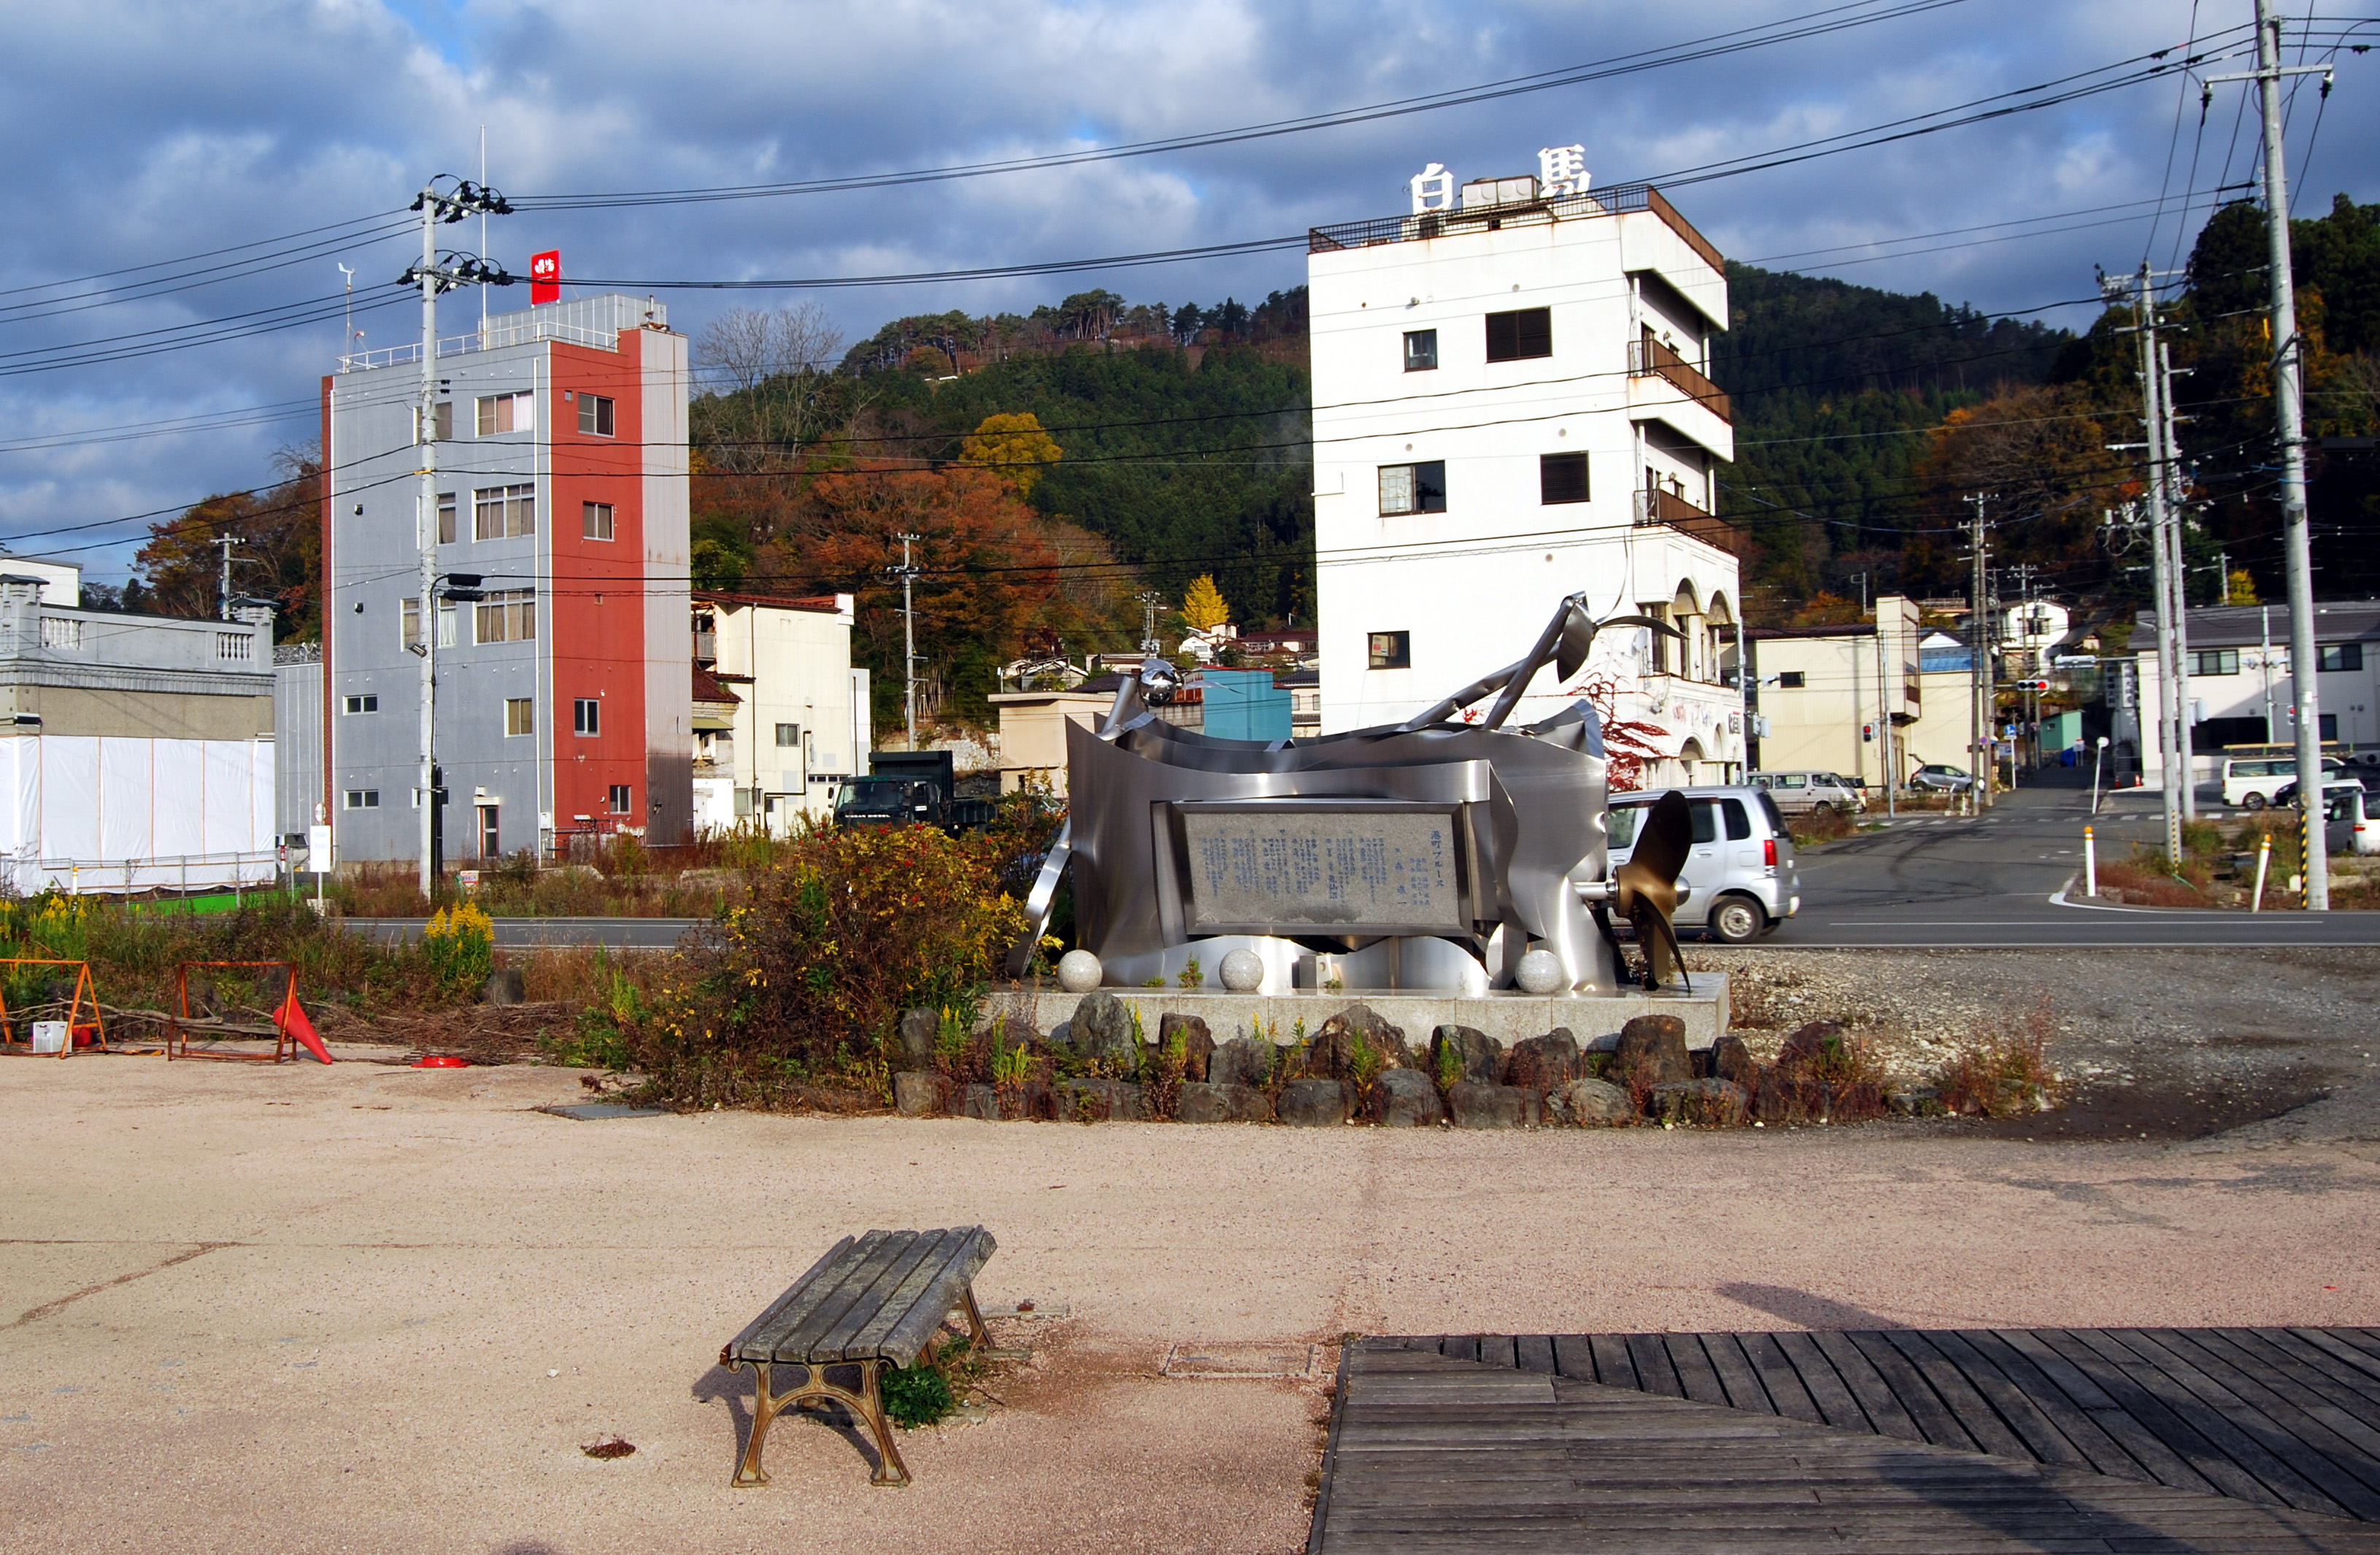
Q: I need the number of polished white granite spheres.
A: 3